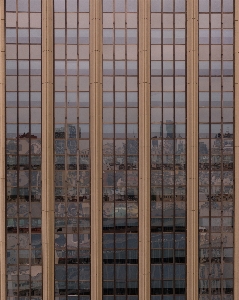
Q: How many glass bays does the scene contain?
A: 5